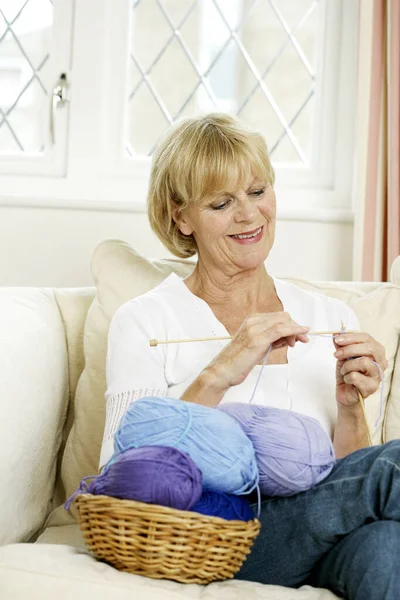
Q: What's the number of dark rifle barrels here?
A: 0